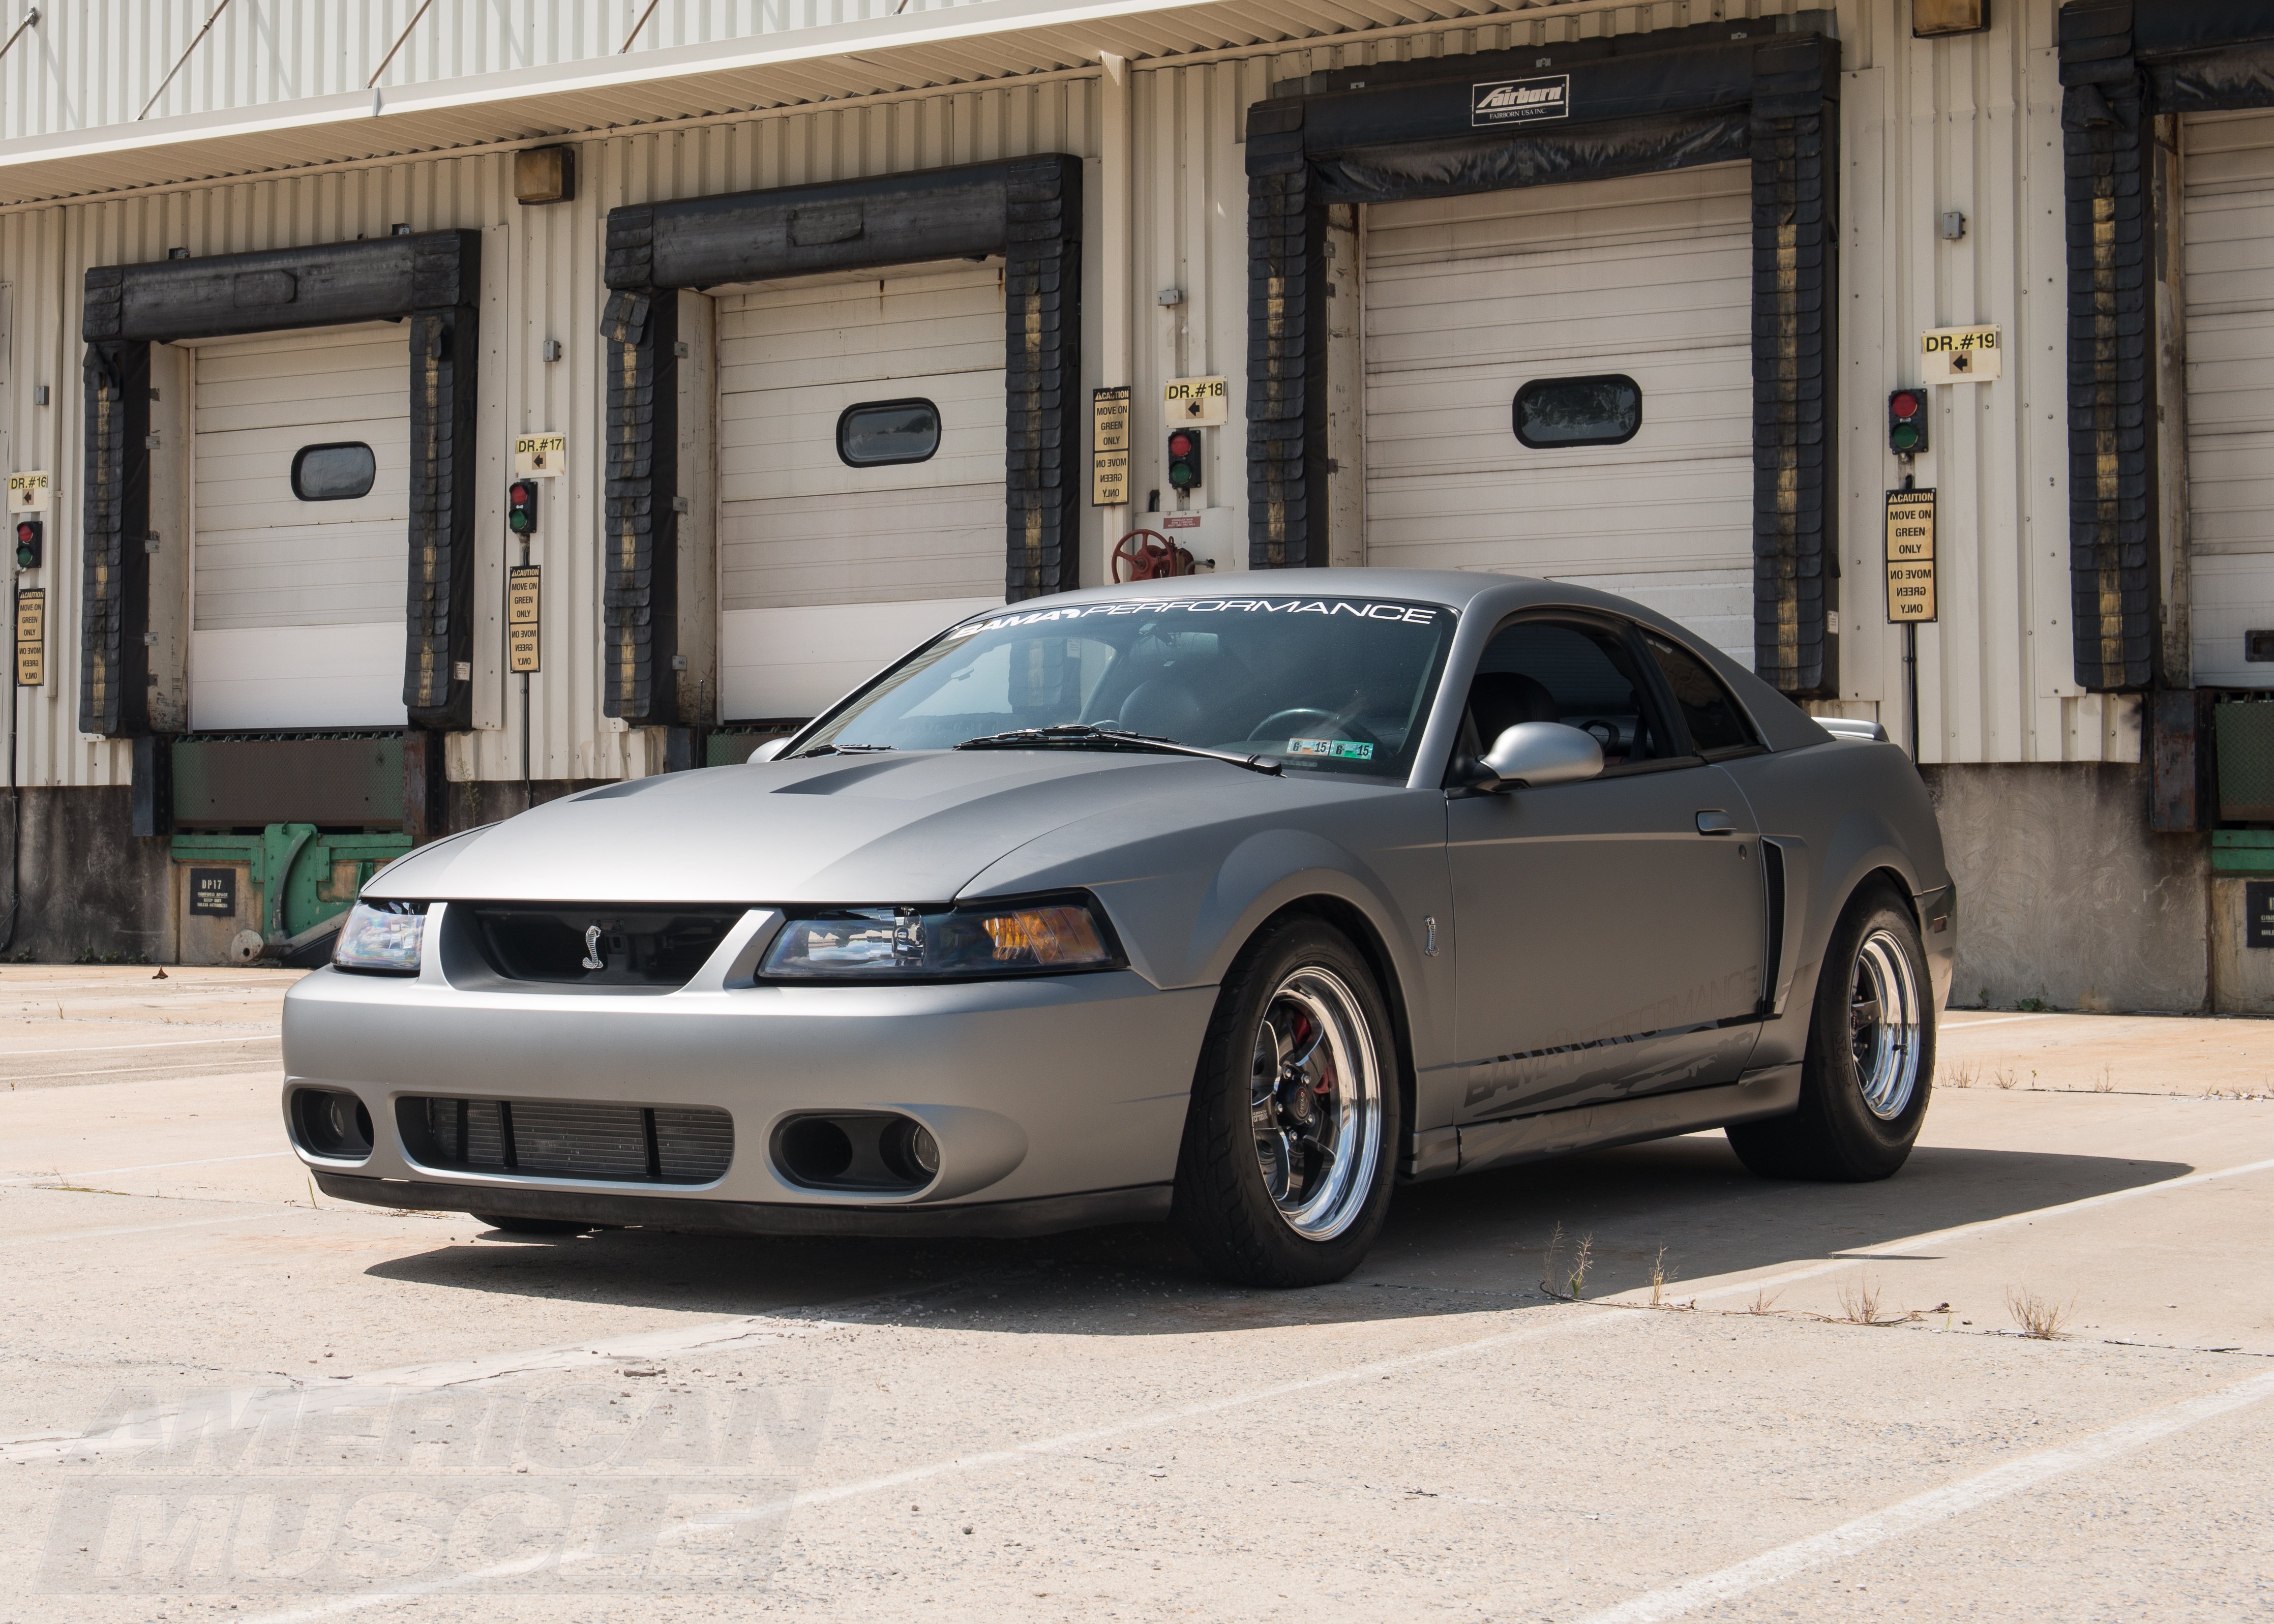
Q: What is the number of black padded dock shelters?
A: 4